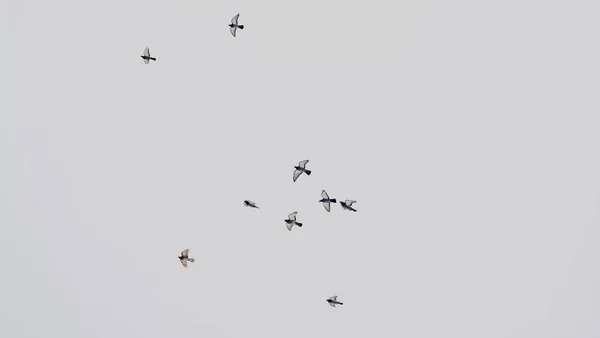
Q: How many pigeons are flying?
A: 9